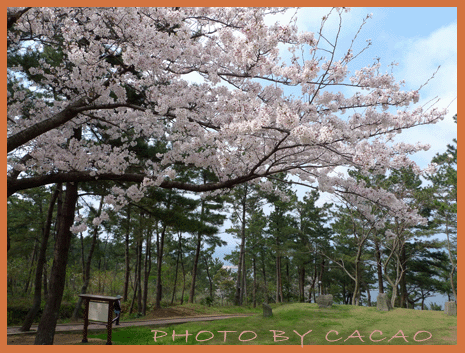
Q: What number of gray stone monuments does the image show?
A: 4